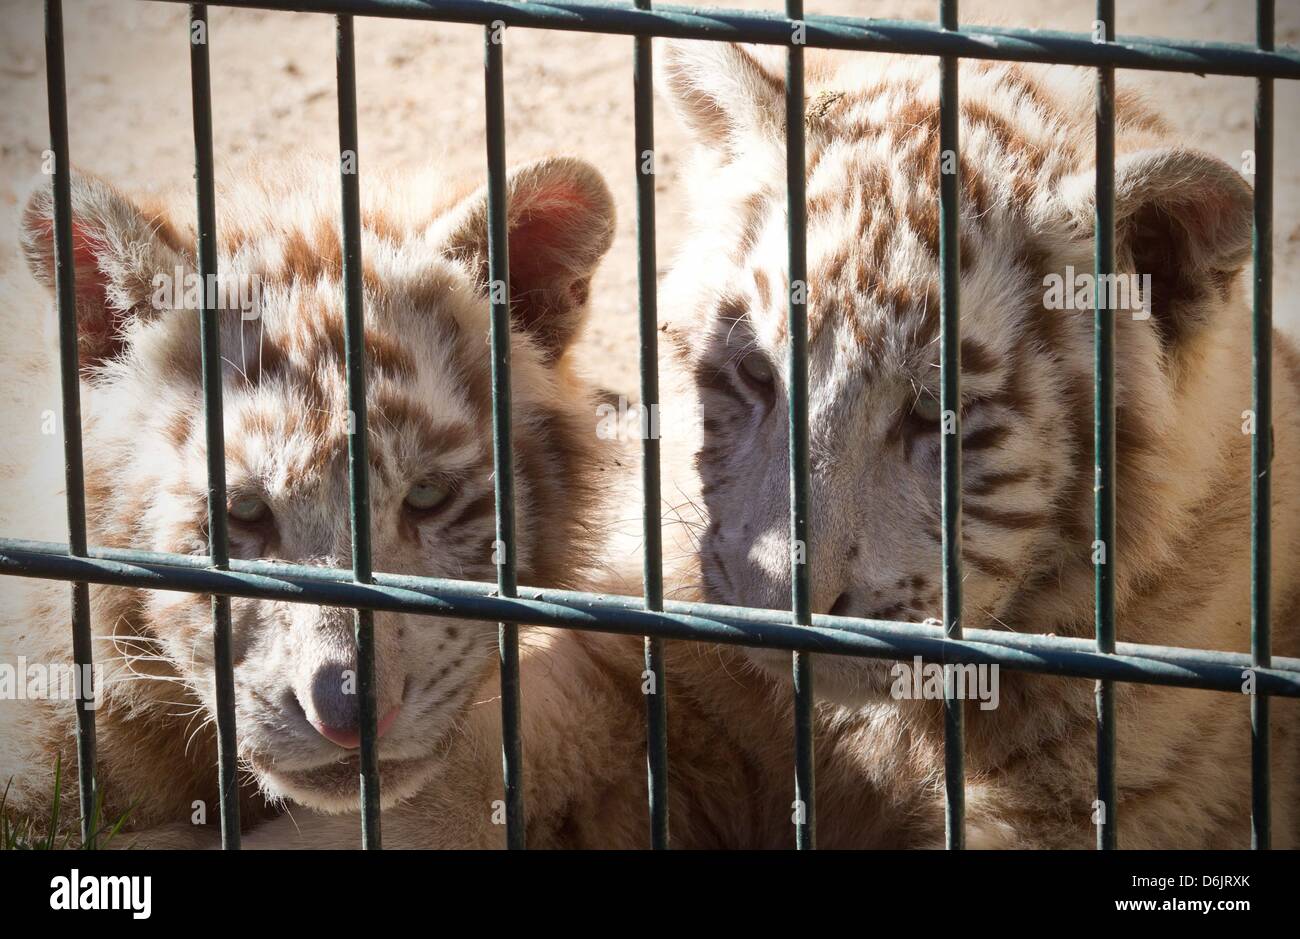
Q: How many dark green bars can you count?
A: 11